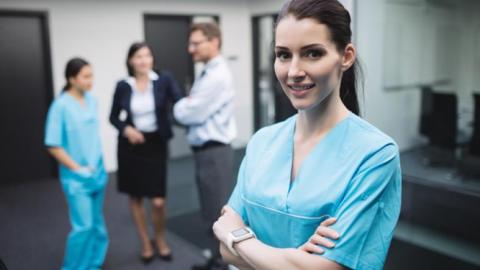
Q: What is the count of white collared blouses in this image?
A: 1